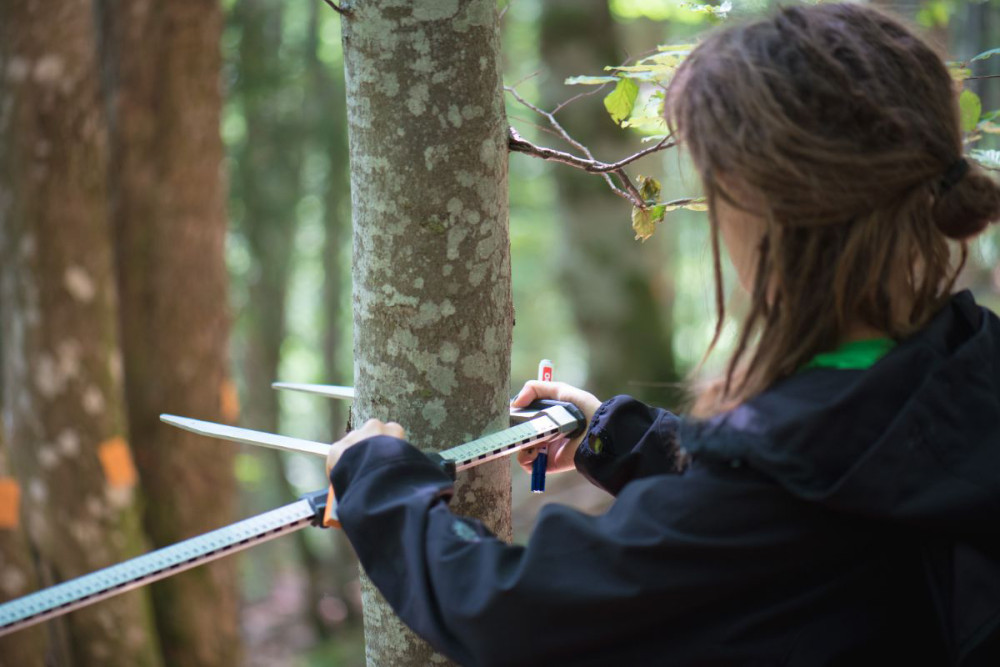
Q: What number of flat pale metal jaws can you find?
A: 2